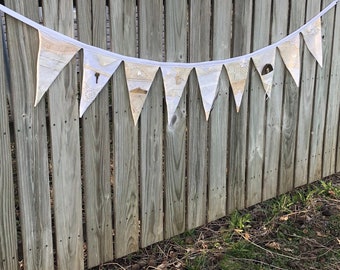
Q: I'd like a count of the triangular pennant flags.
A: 9